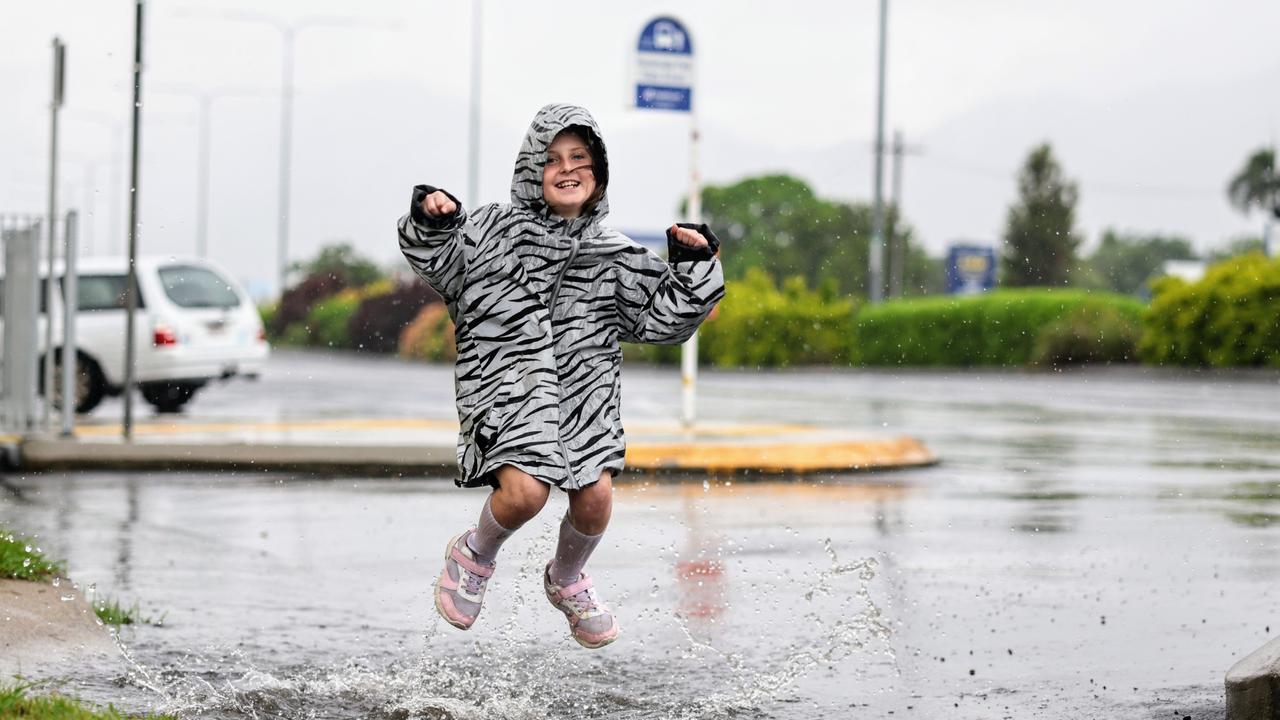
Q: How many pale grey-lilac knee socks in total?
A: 2